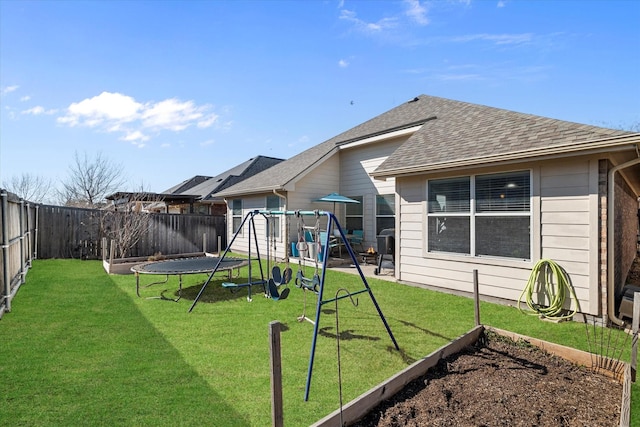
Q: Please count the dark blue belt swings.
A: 2